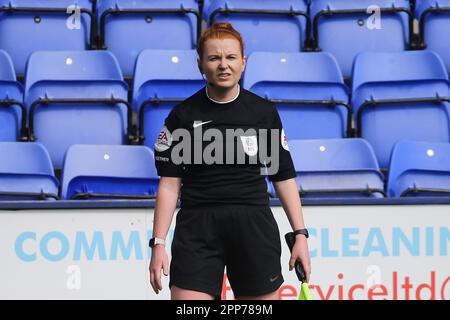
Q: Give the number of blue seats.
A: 14